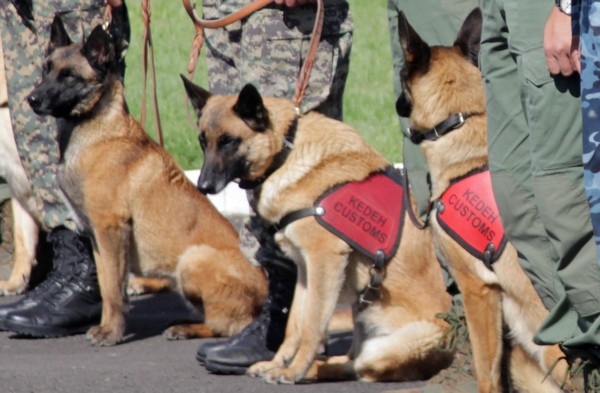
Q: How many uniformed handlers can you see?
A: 4